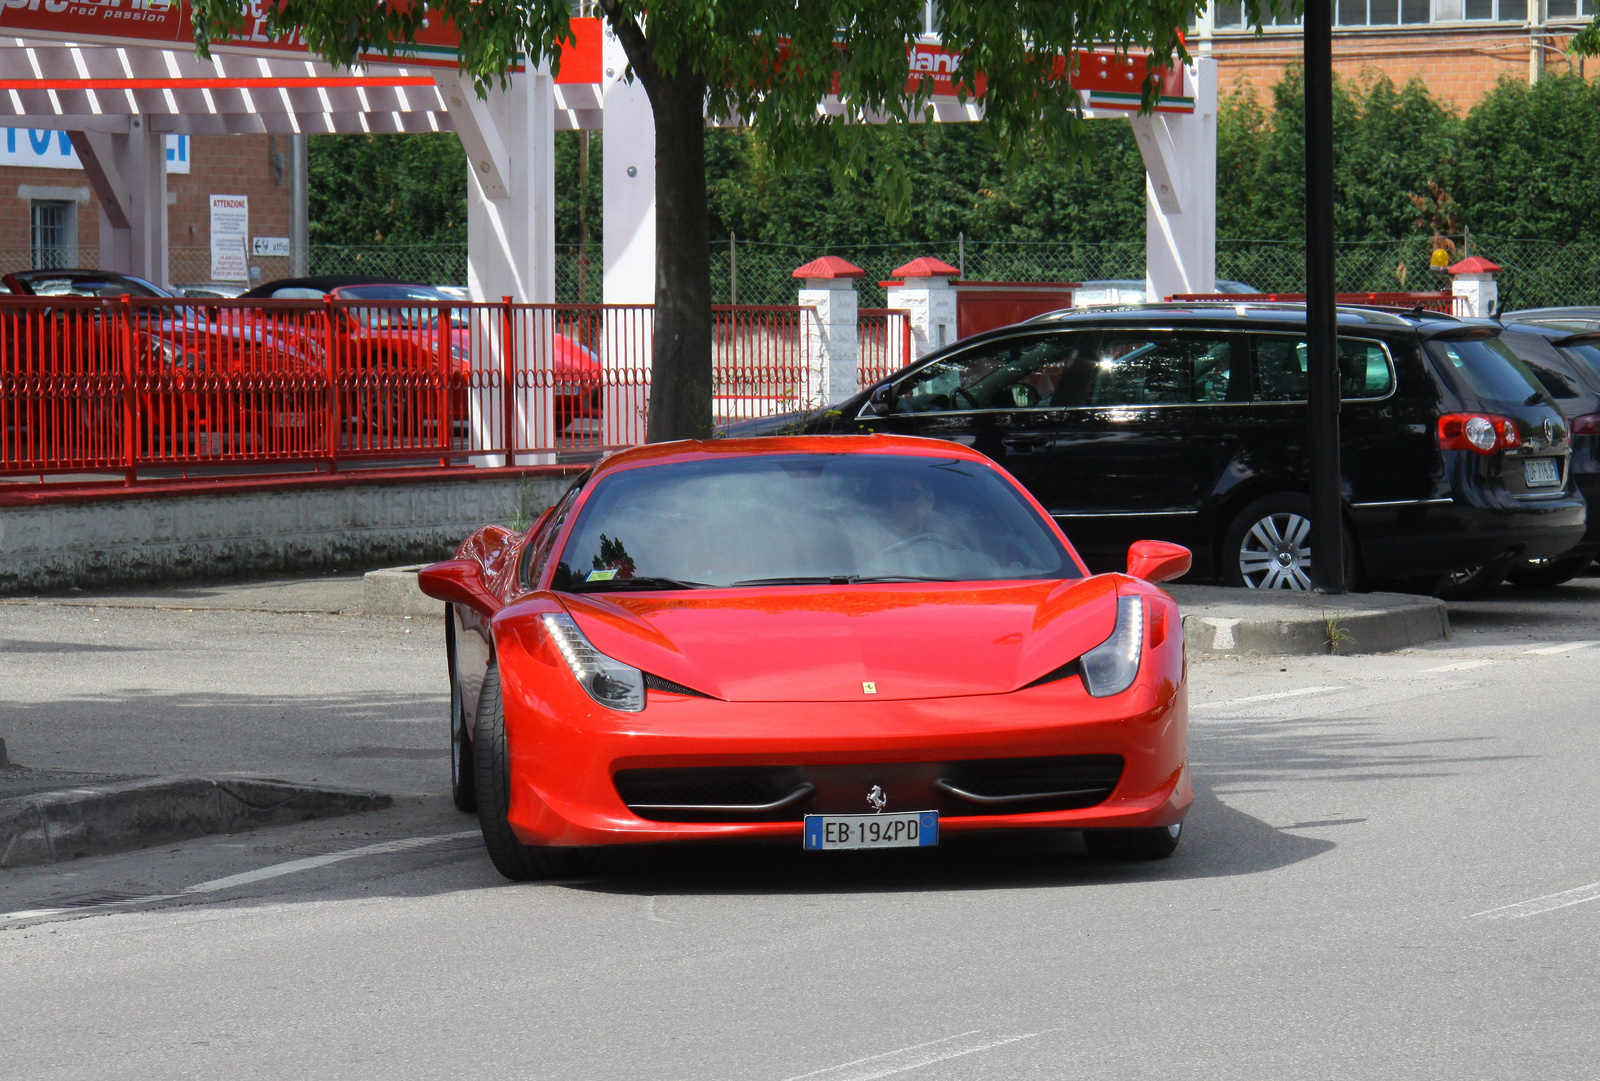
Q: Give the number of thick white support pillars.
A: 4